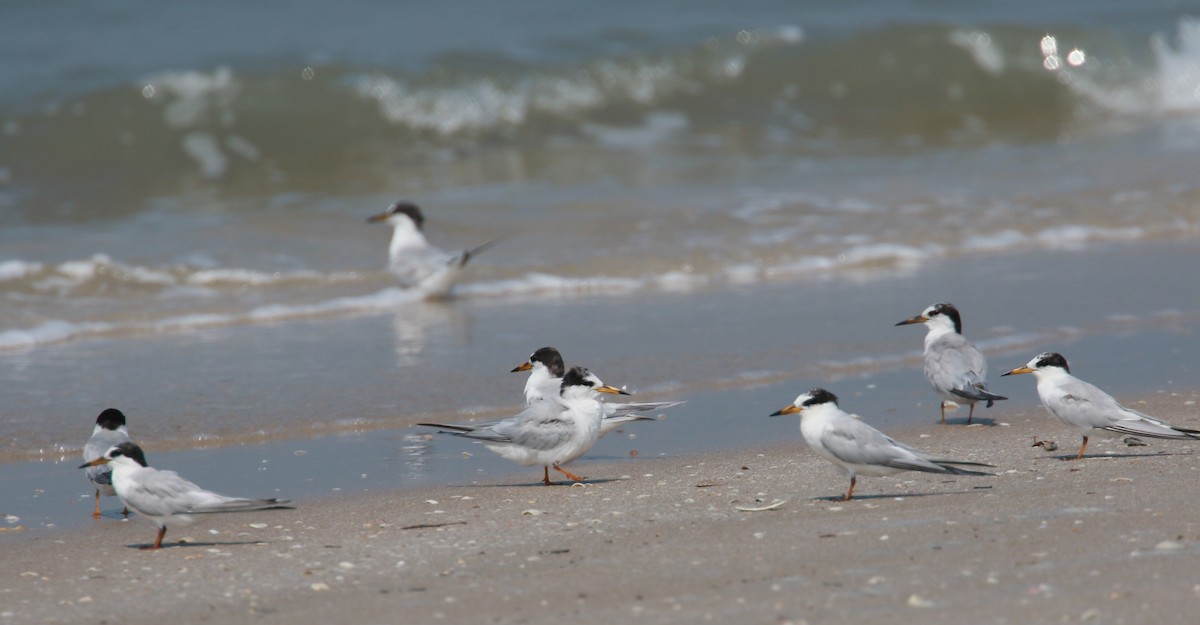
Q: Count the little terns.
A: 8